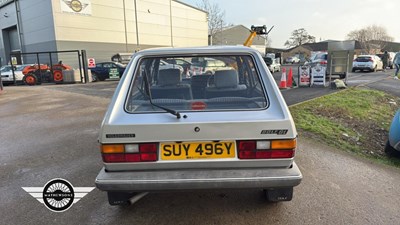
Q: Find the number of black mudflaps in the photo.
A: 2